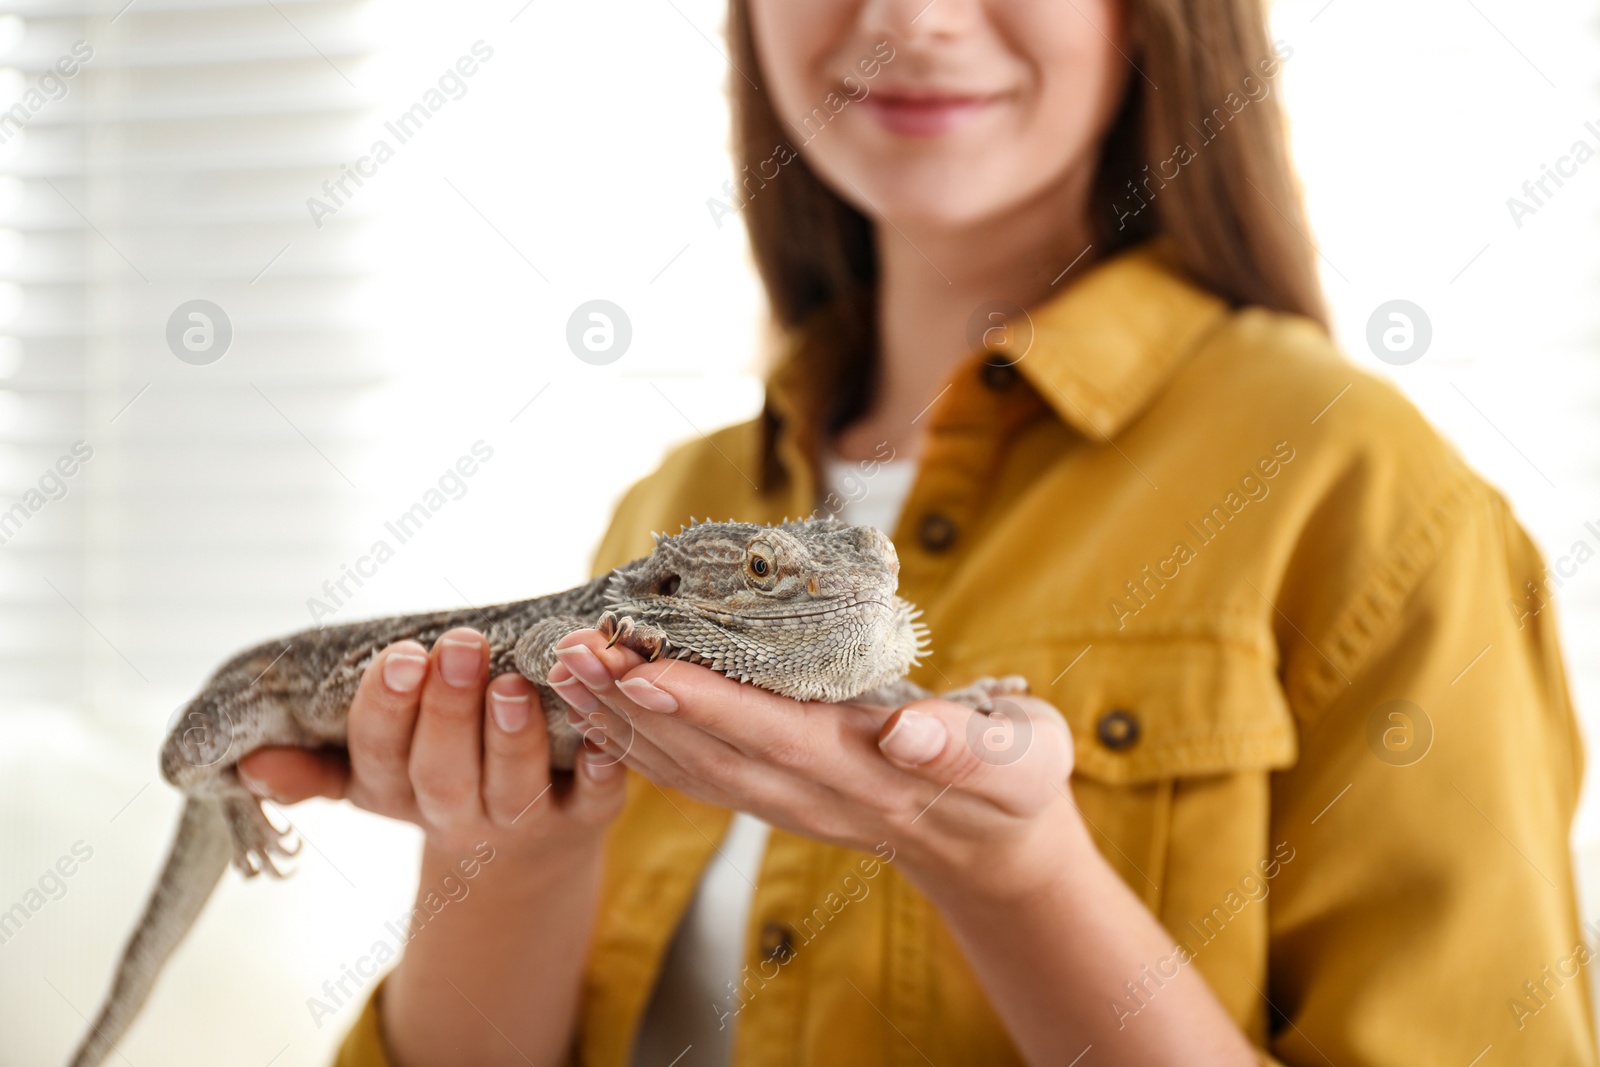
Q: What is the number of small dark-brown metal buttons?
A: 4